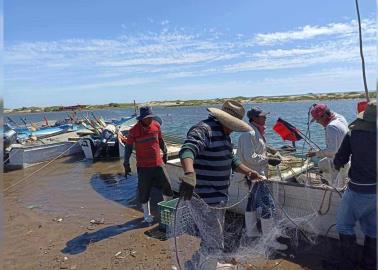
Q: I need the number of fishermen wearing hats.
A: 5